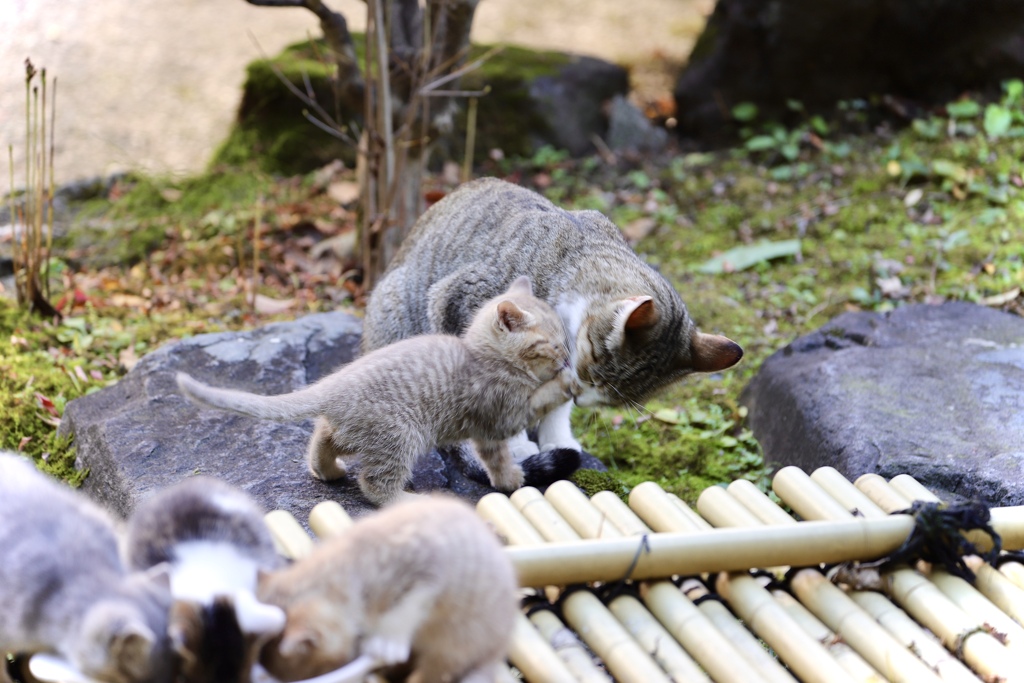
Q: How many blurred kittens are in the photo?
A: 3